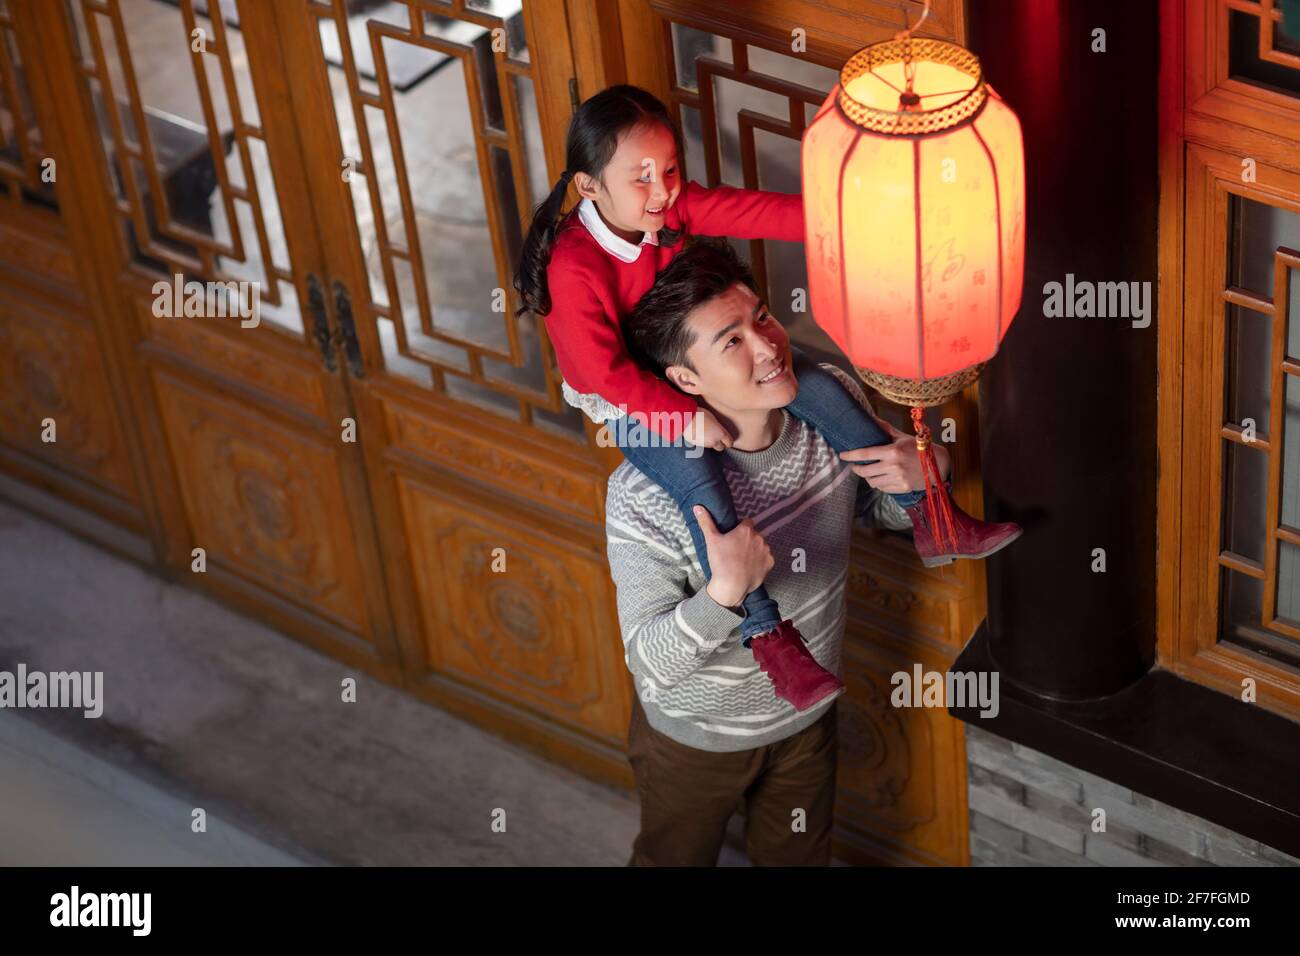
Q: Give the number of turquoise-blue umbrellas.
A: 0